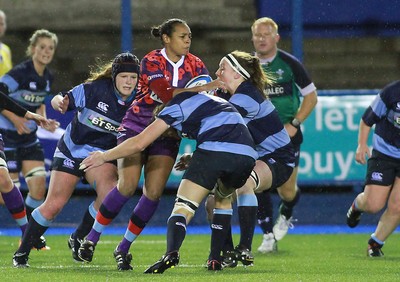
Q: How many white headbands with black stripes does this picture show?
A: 1